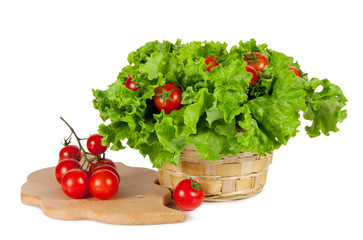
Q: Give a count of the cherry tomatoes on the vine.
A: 7